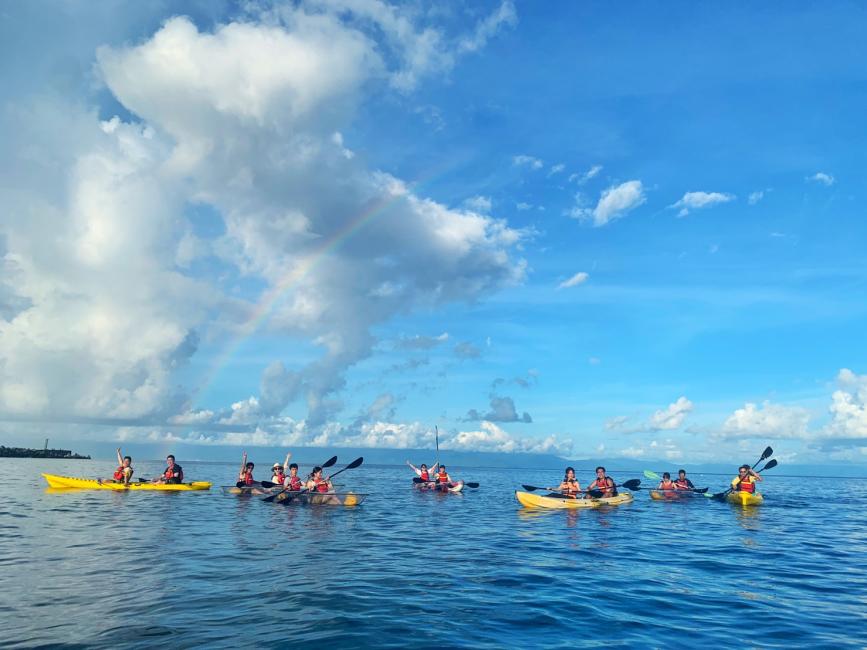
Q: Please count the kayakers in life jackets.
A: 13